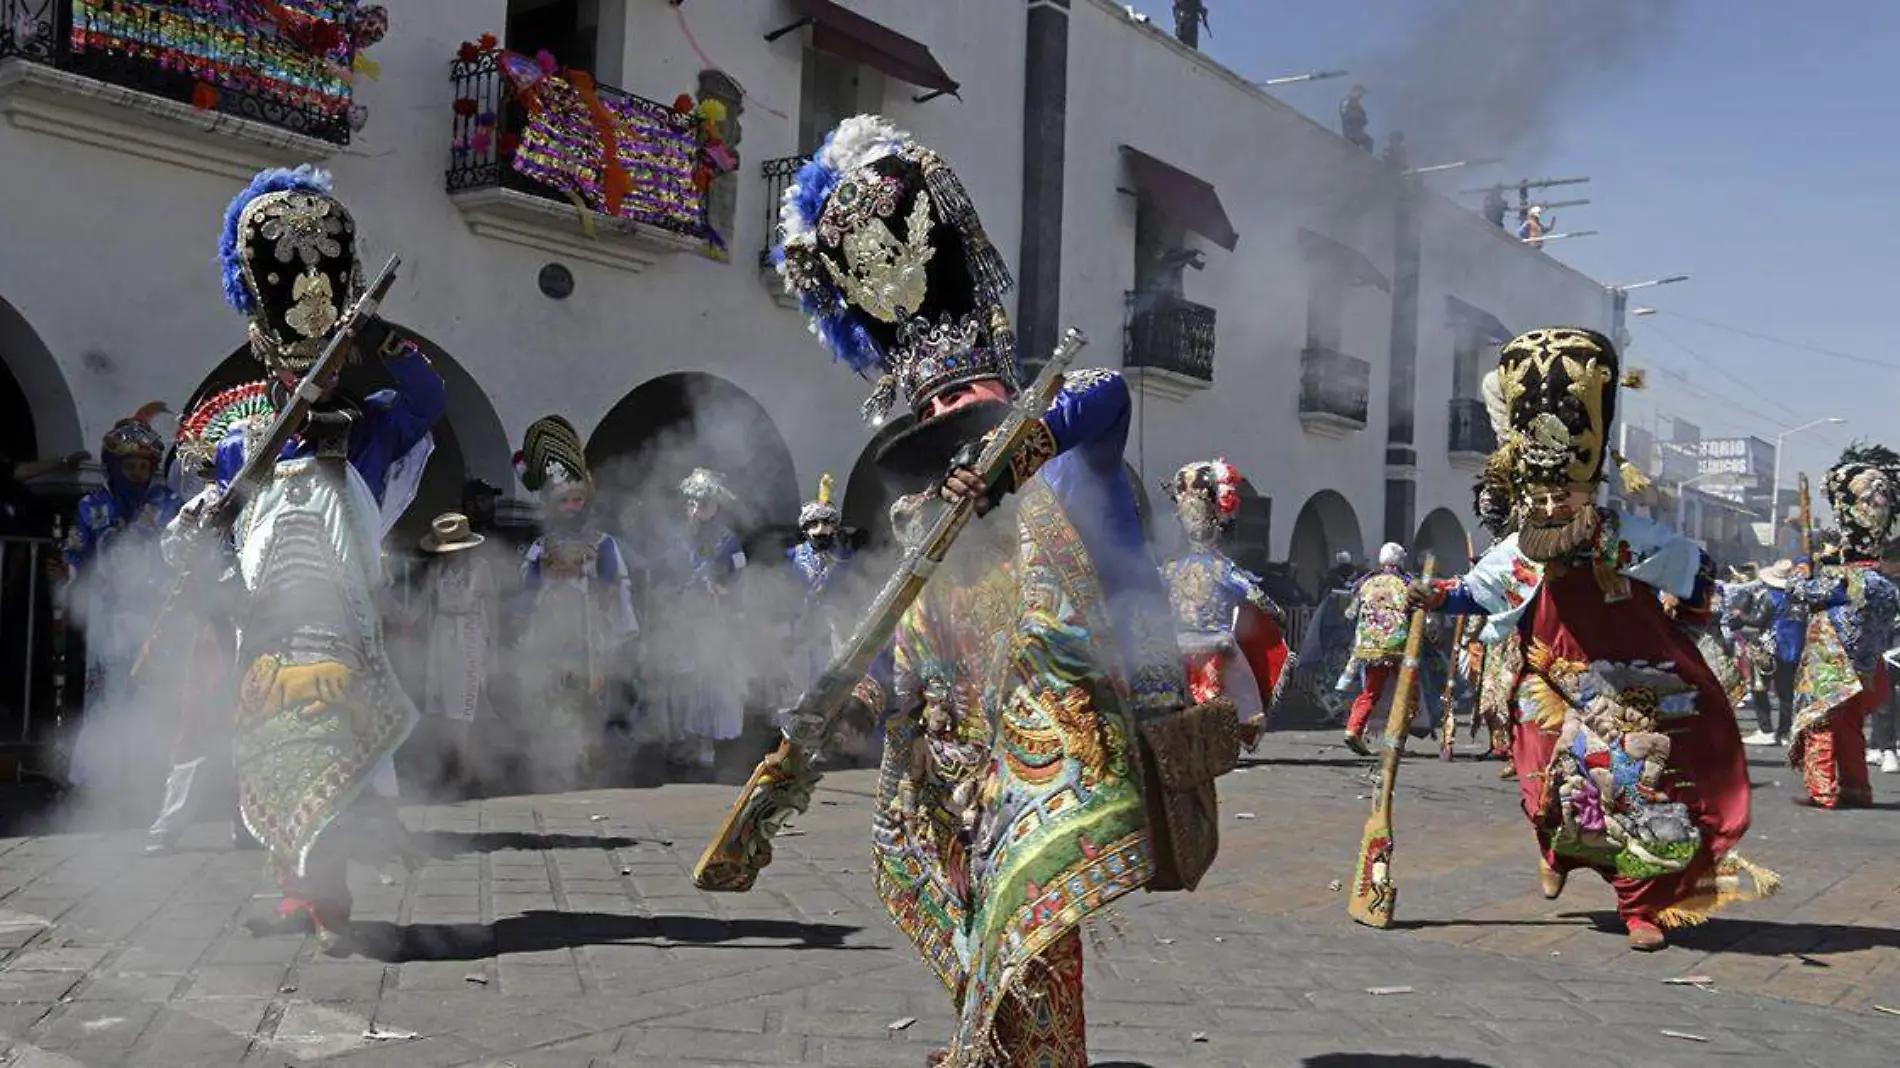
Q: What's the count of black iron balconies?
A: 6